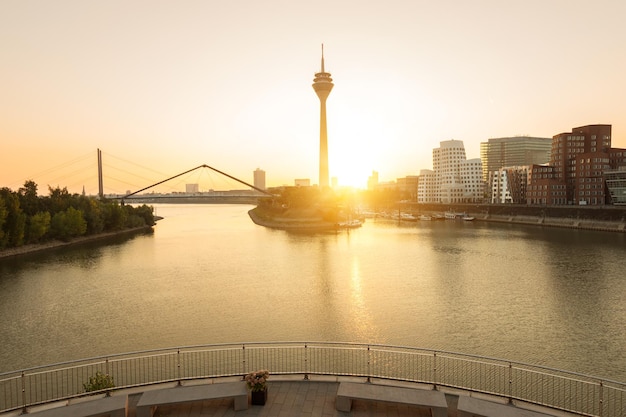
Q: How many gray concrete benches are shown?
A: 4